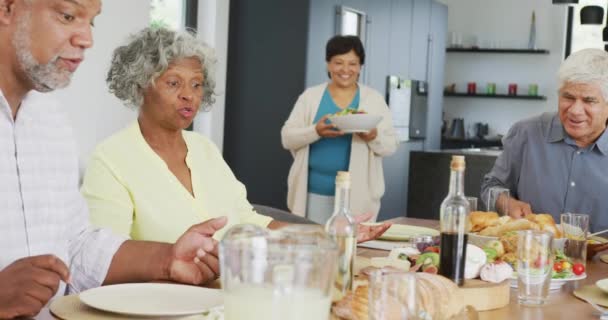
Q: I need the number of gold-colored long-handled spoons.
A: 0